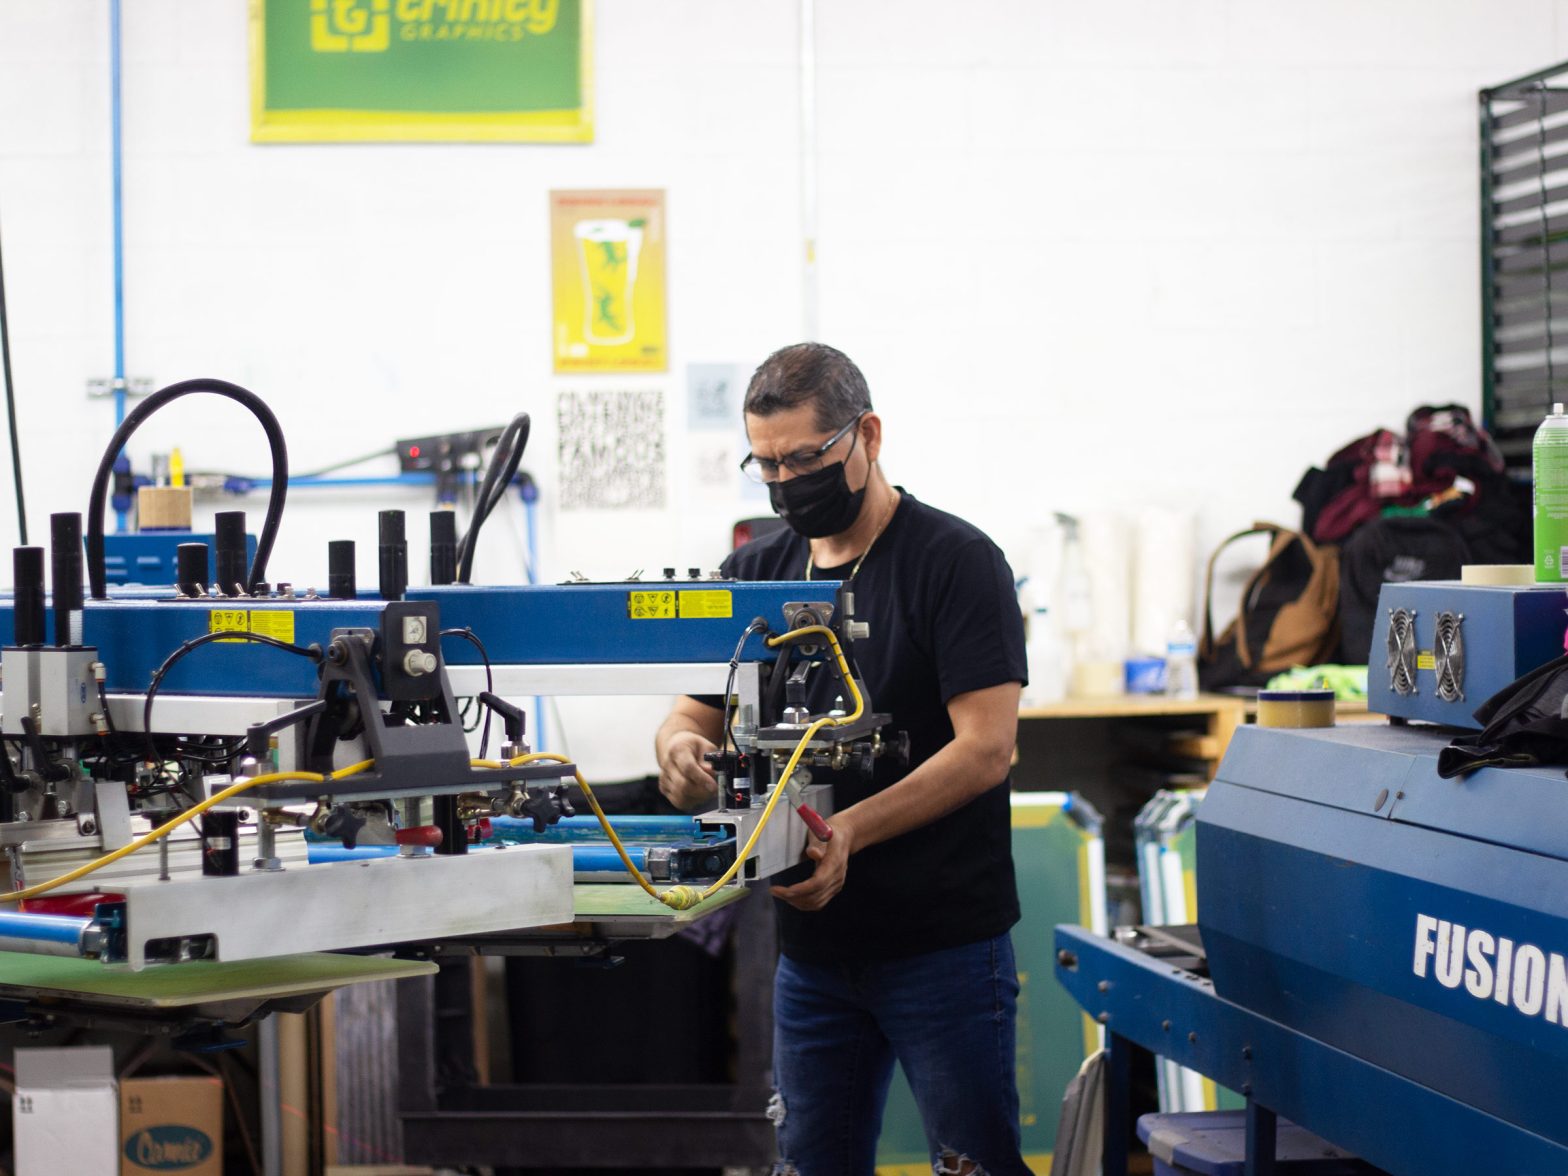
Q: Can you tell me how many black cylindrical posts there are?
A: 7